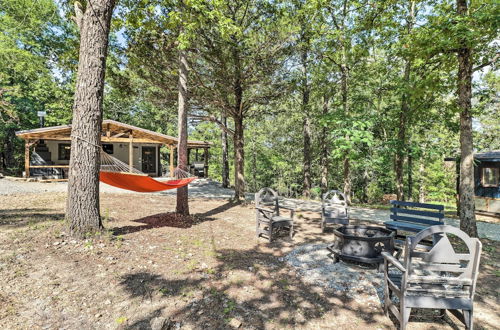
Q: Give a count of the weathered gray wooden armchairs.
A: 3